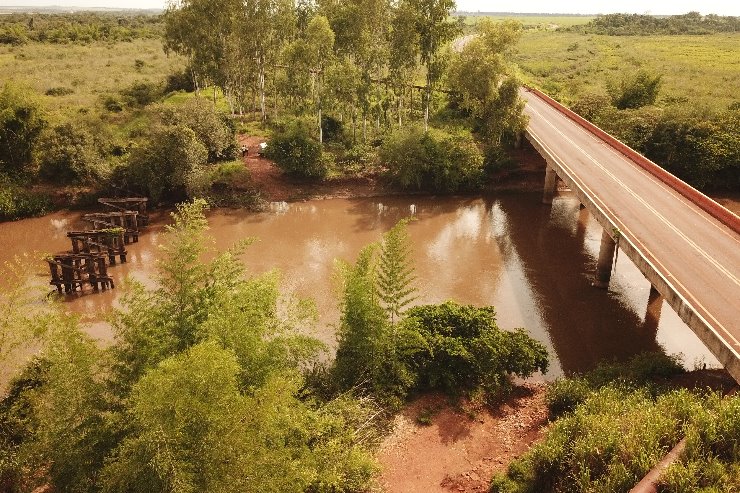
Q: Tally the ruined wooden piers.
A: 4